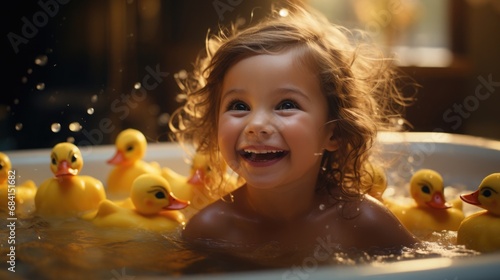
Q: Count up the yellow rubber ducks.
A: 8